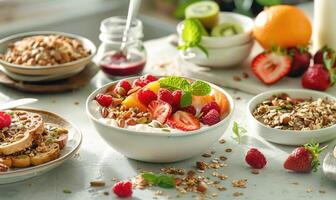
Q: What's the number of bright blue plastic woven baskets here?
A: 0